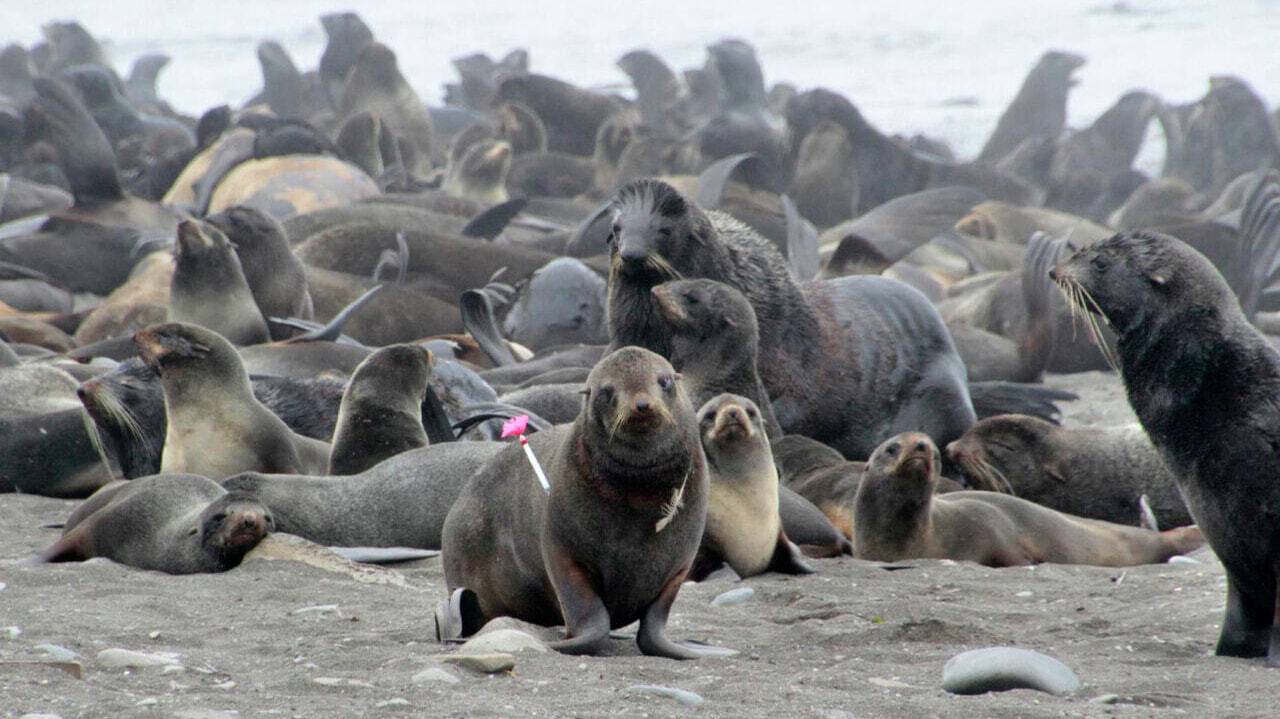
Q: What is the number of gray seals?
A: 0